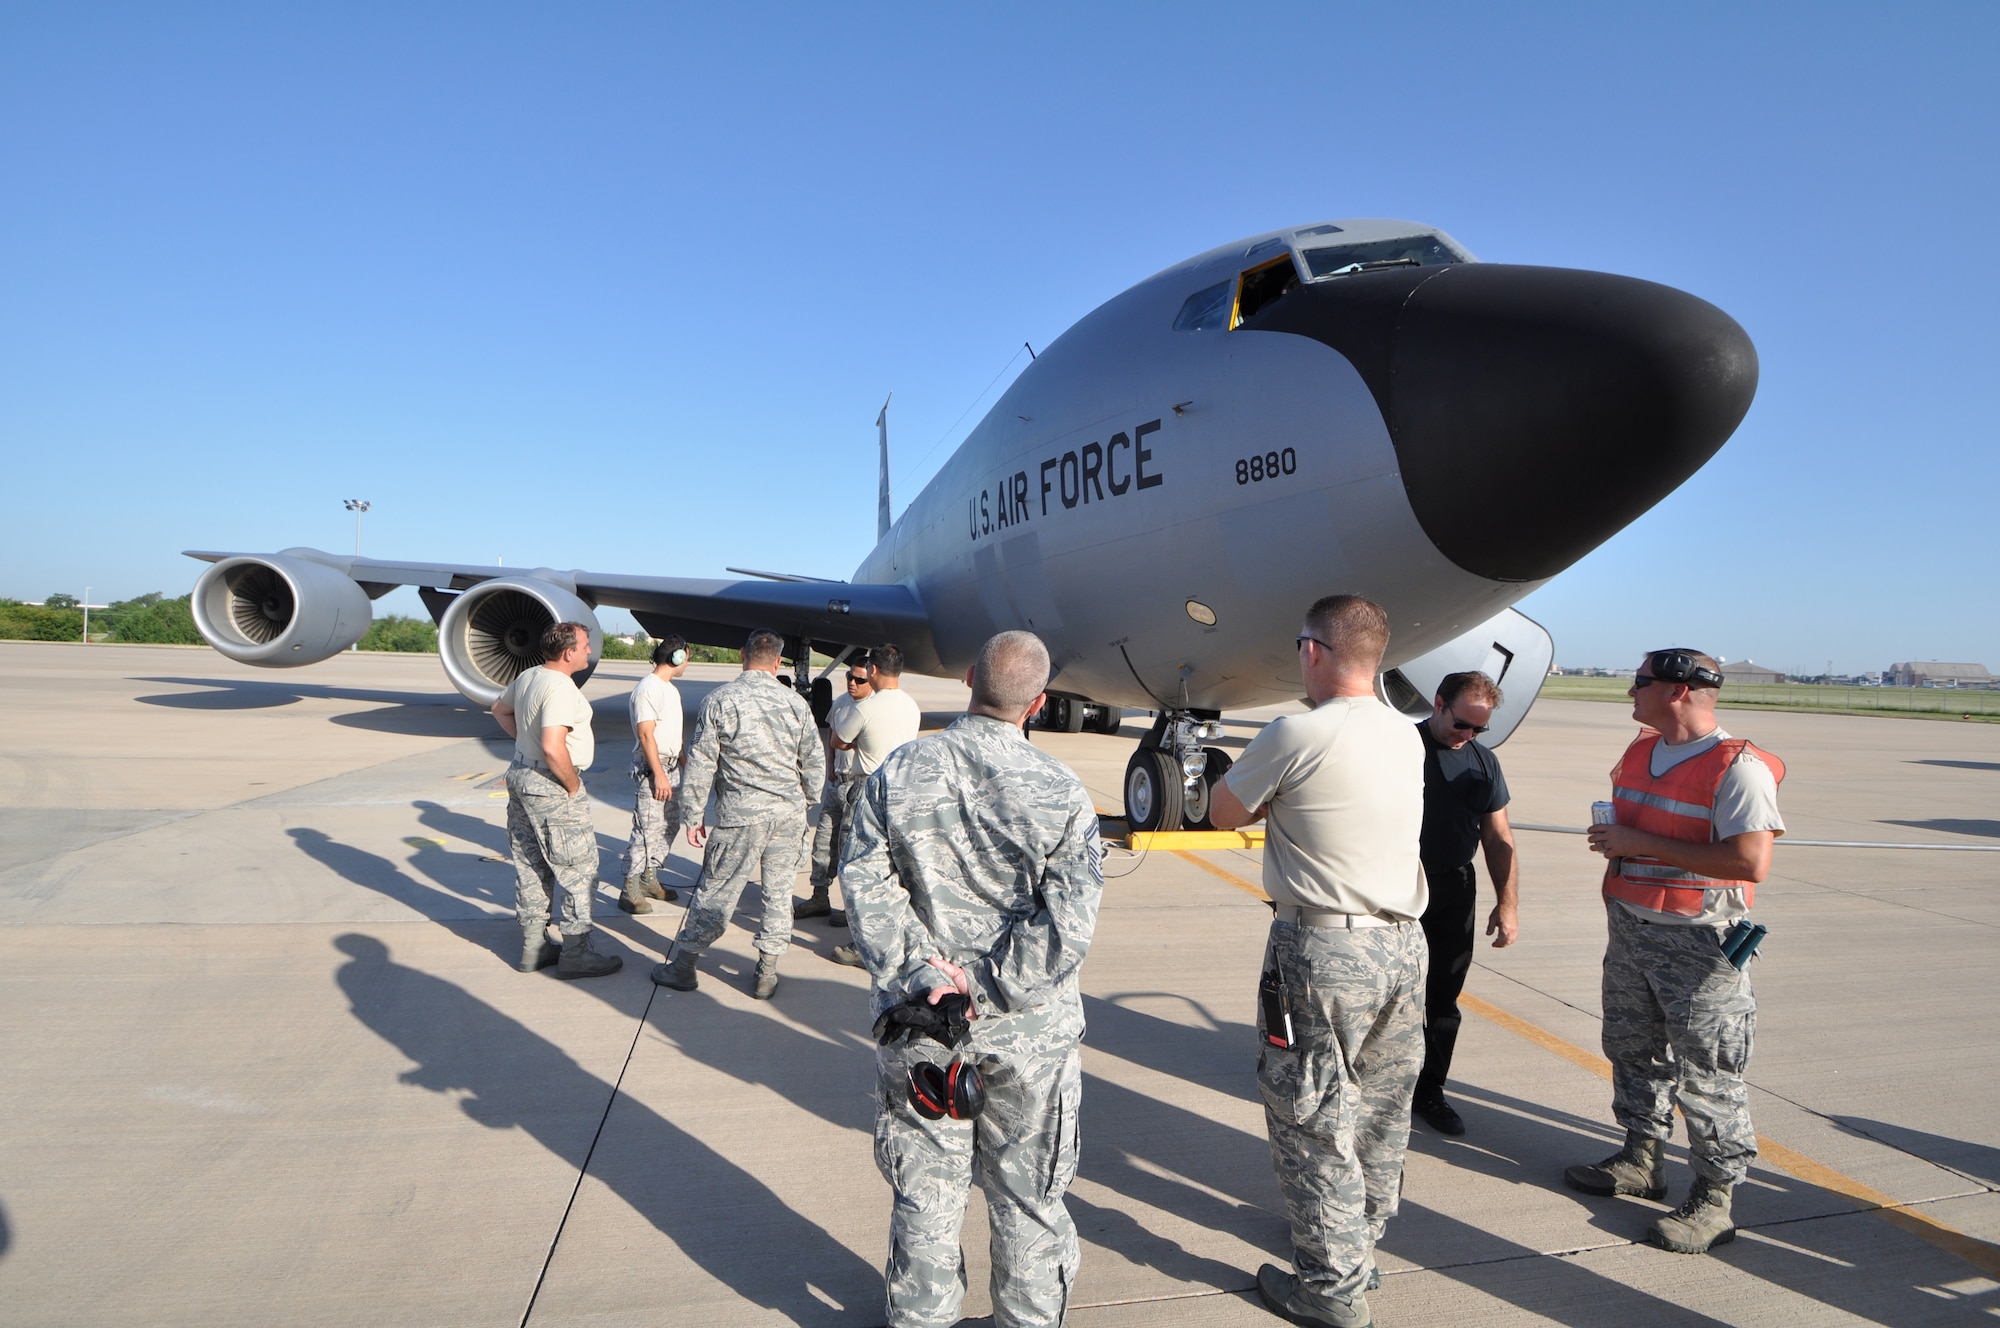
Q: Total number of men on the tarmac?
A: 9